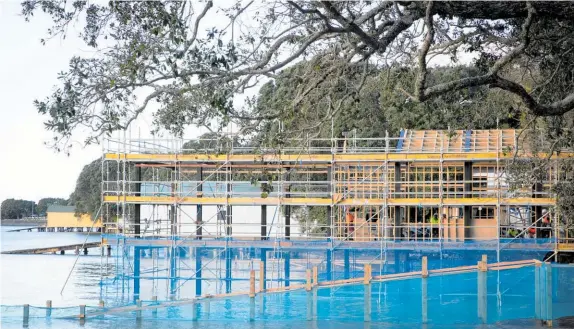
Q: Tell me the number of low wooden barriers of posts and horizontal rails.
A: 1